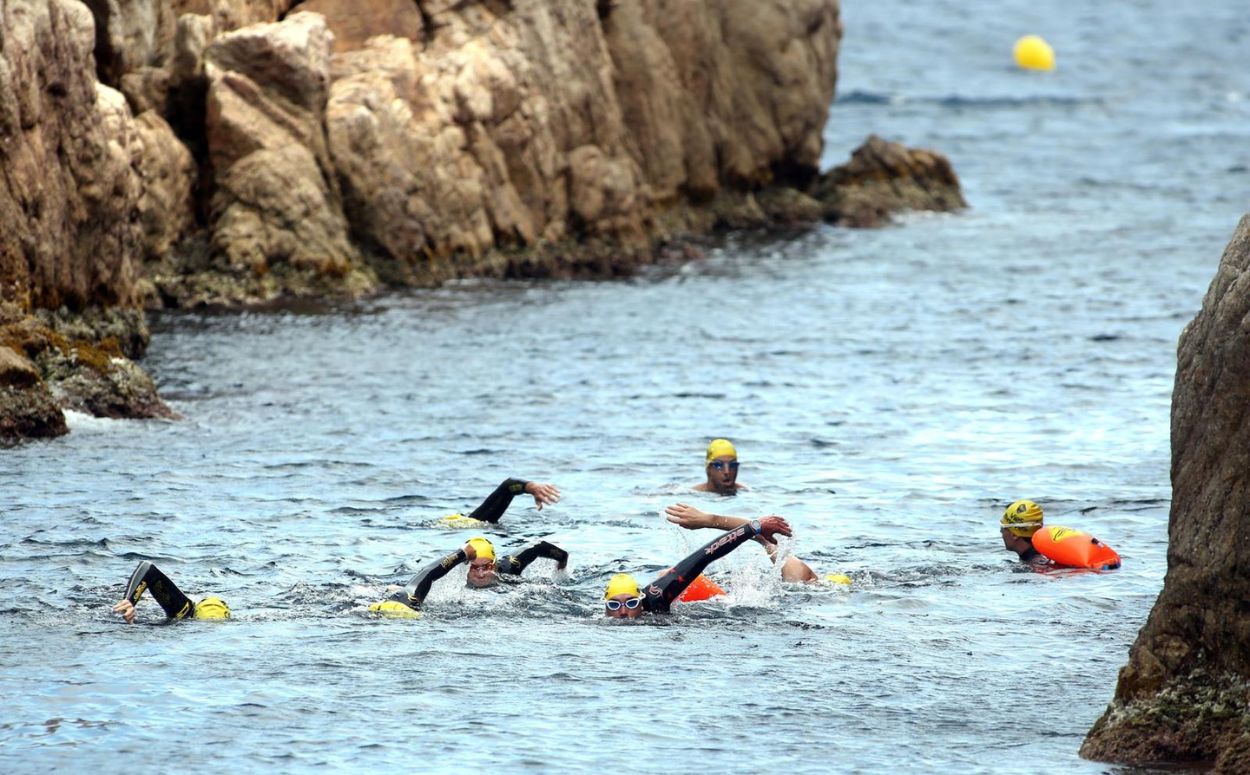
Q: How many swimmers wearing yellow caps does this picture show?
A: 8